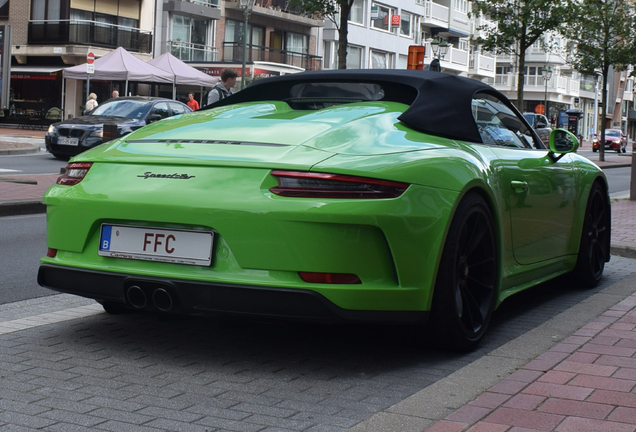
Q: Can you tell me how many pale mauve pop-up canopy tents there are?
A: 2